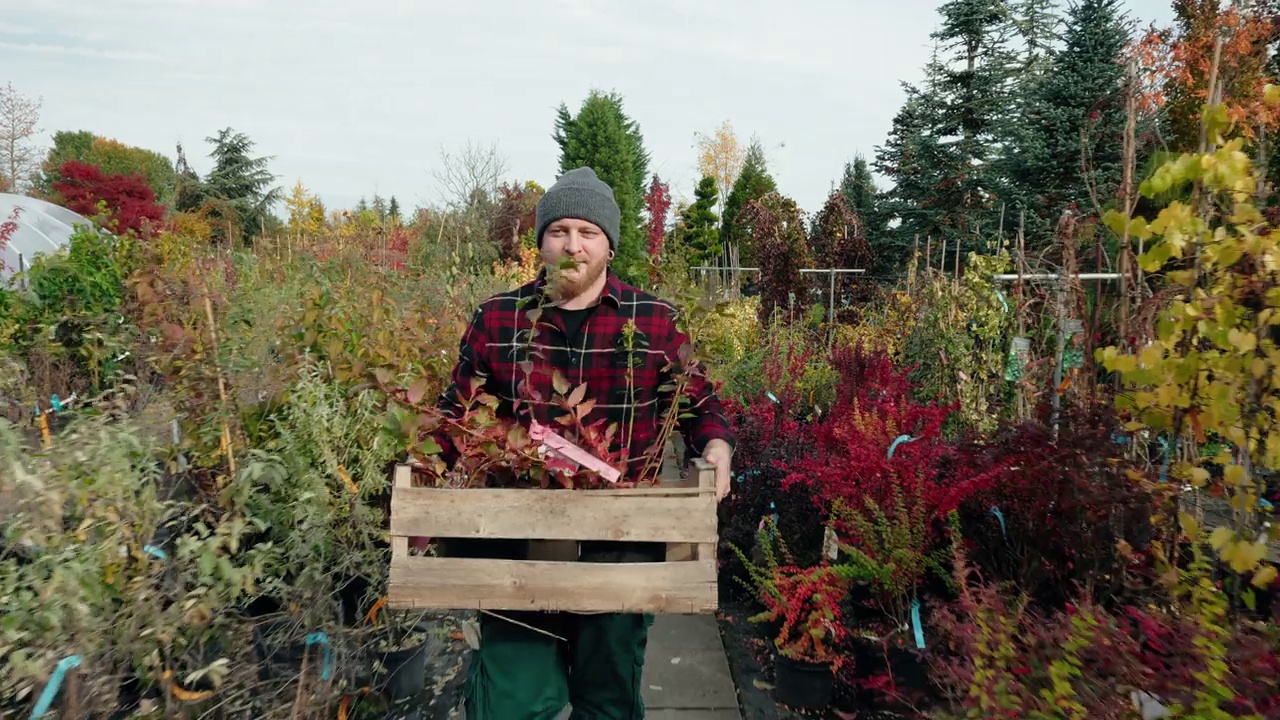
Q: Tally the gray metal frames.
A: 3